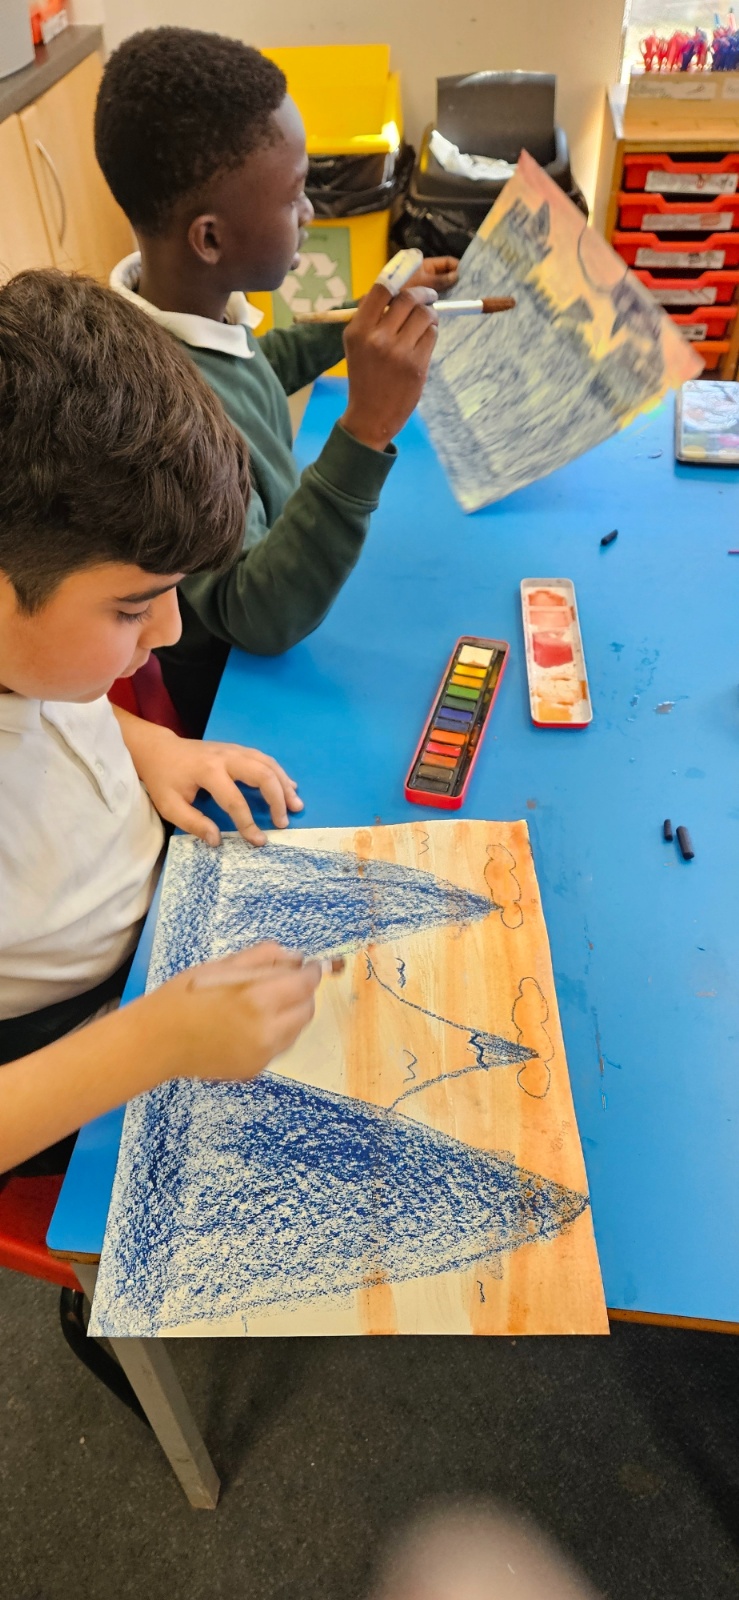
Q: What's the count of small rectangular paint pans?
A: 12